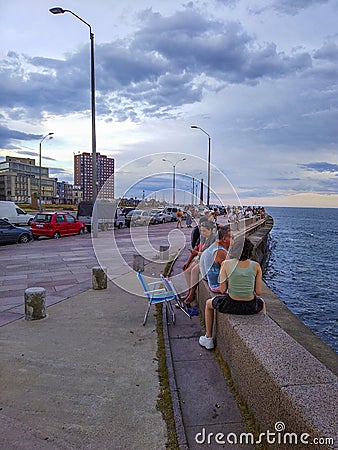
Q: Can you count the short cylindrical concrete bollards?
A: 4